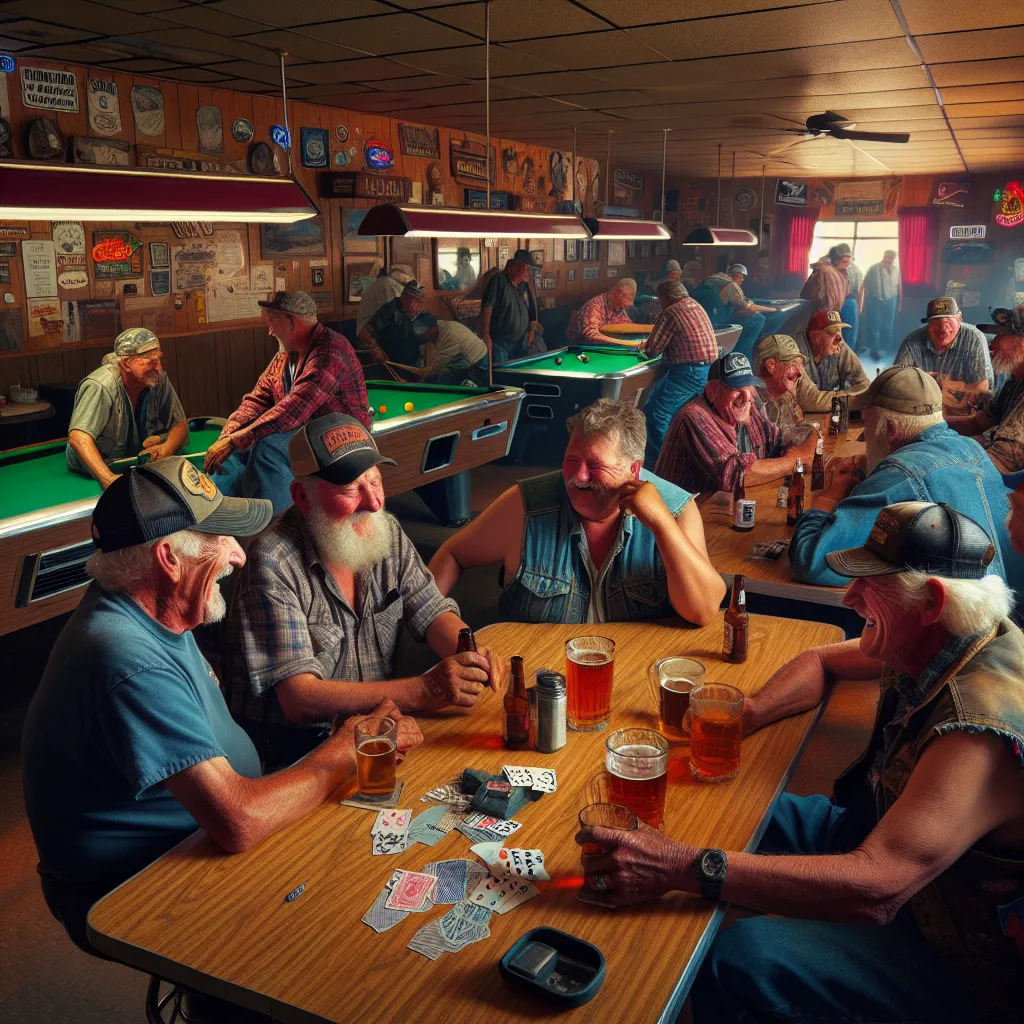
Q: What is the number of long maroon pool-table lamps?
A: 4